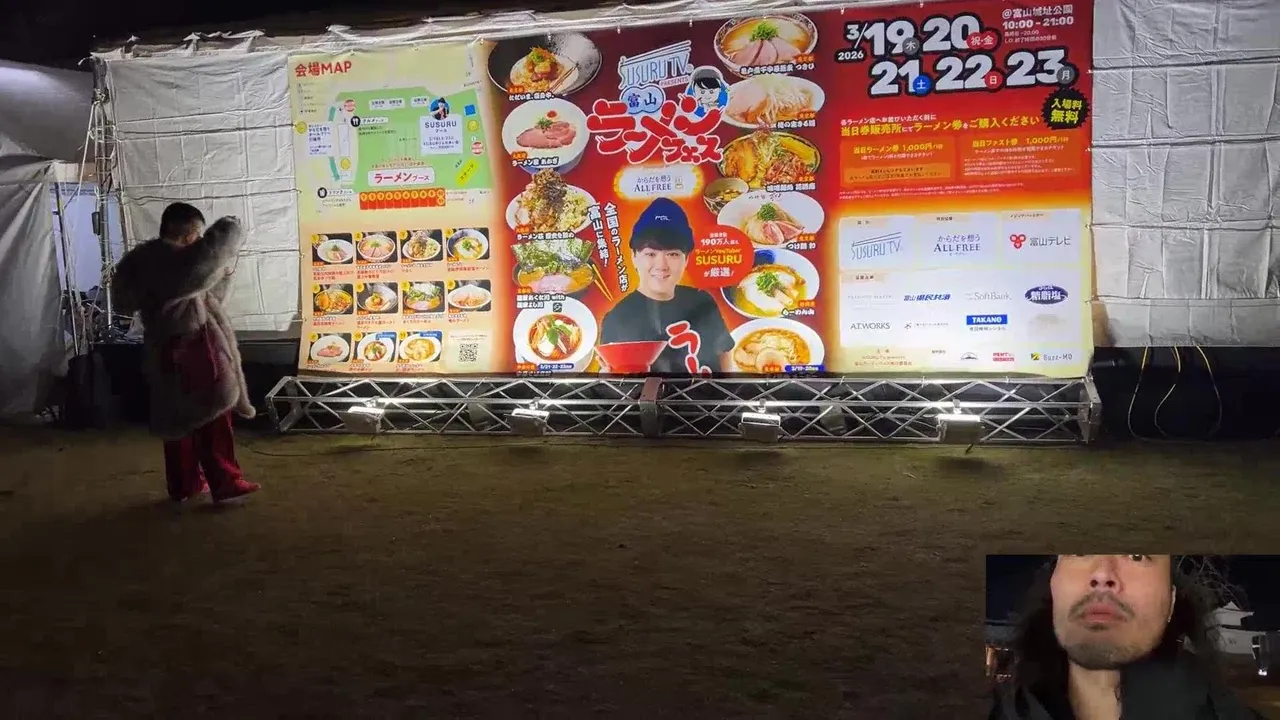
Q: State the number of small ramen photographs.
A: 11